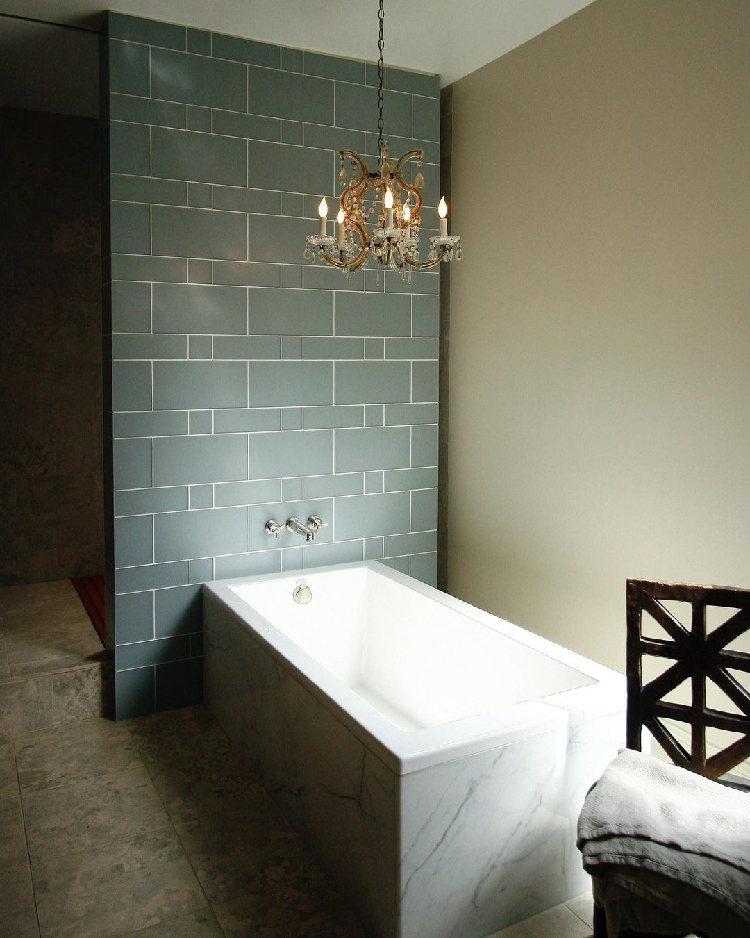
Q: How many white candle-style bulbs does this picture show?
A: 5